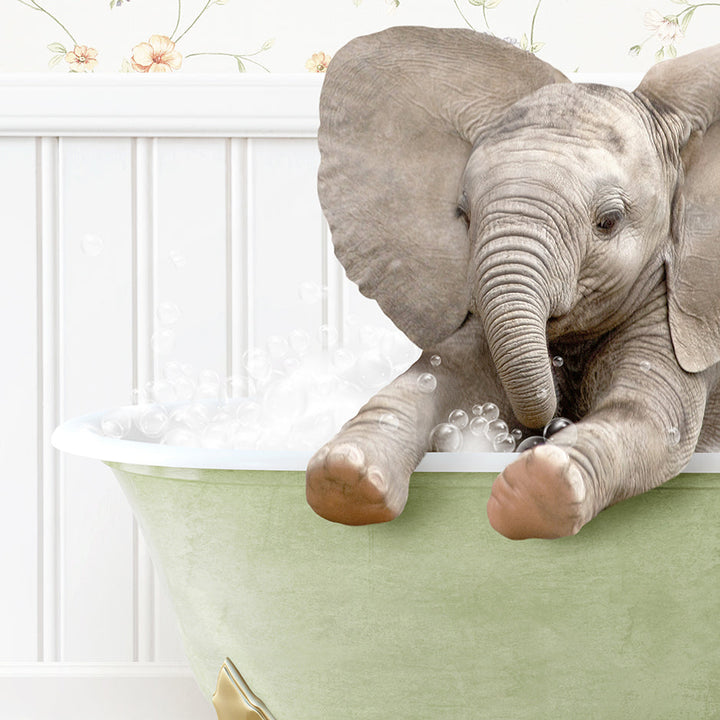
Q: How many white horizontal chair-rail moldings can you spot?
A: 1